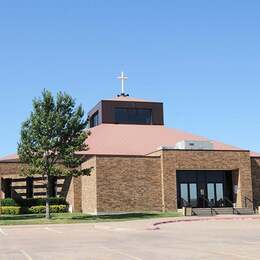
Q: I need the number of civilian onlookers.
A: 0